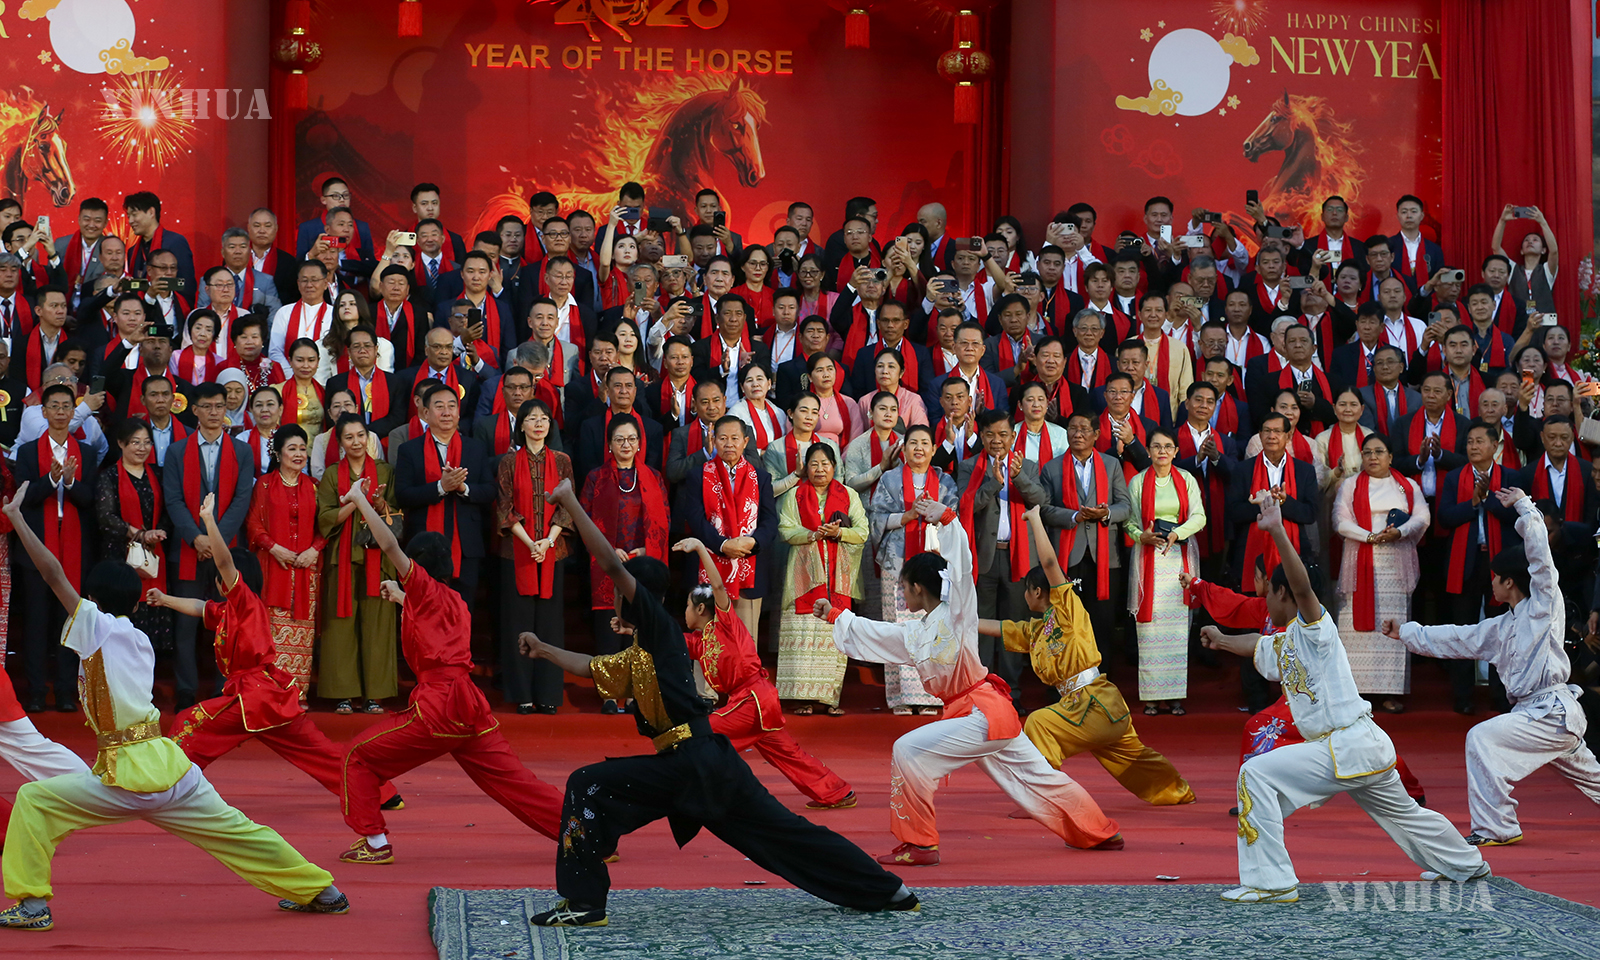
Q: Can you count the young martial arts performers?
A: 11